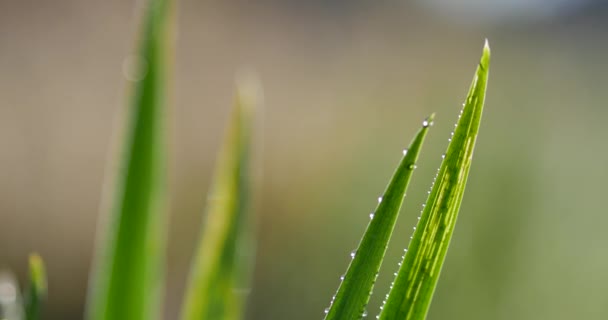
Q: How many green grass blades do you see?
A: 5